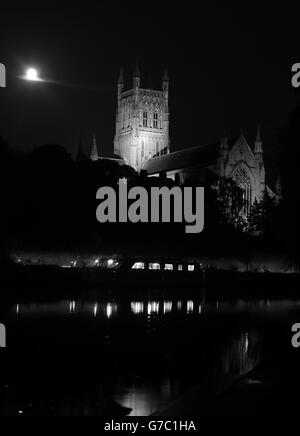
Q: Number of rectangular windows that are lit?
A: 5